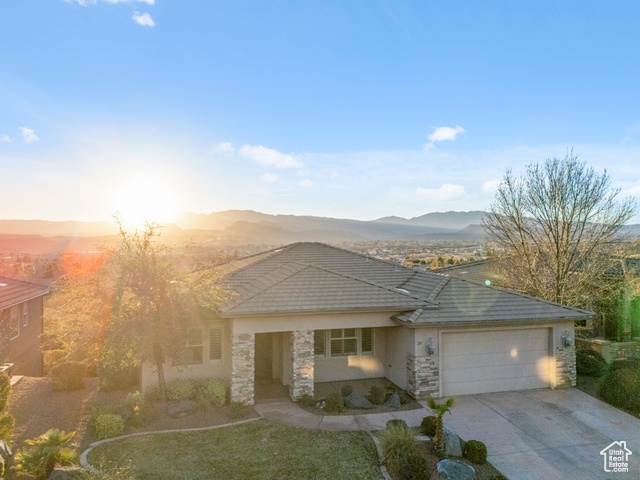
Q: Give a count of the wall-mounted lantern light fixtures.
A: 2